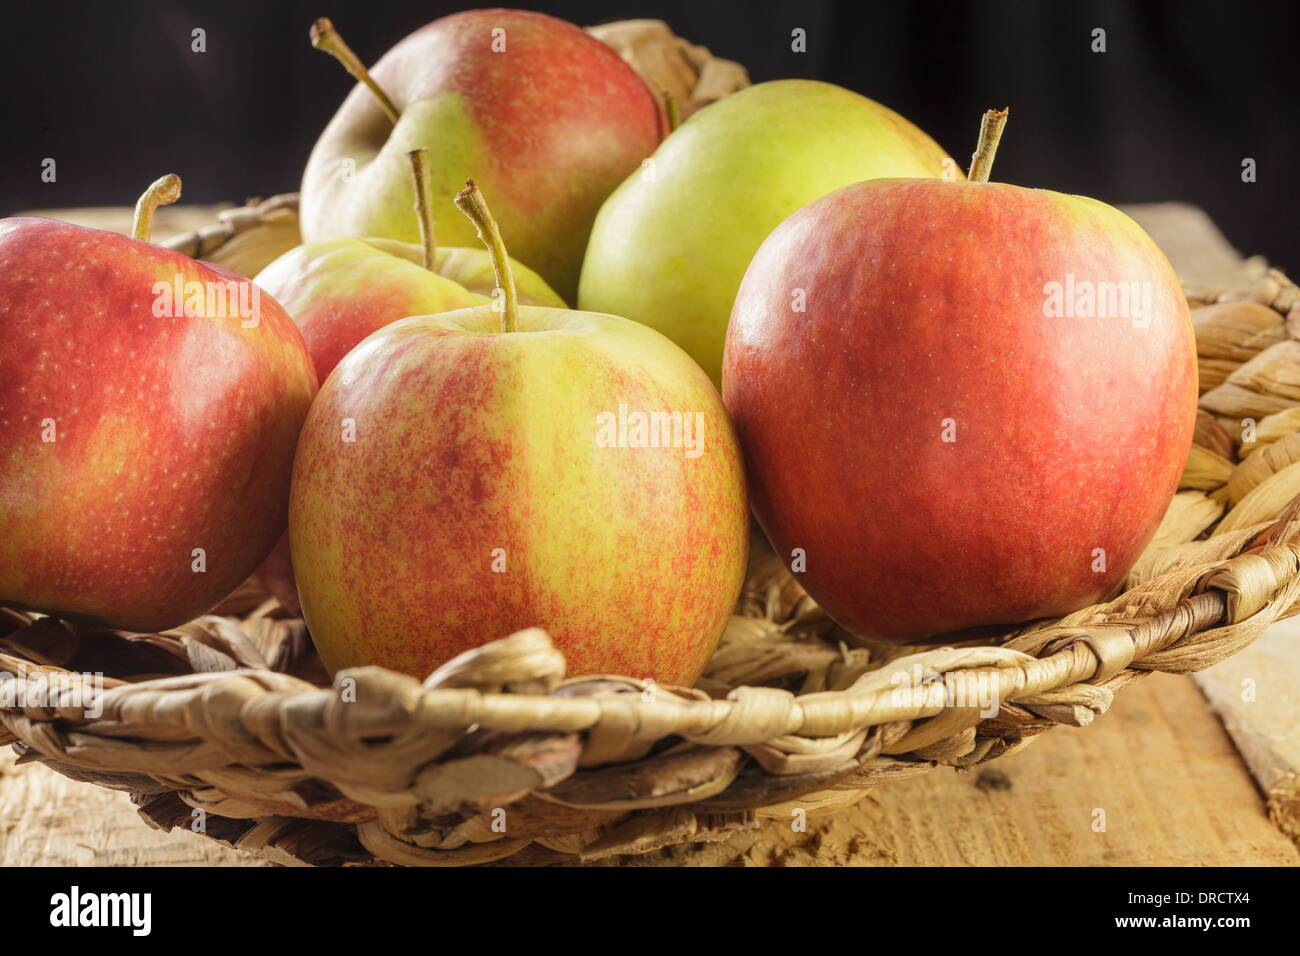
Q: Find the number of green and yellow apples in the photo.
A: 1